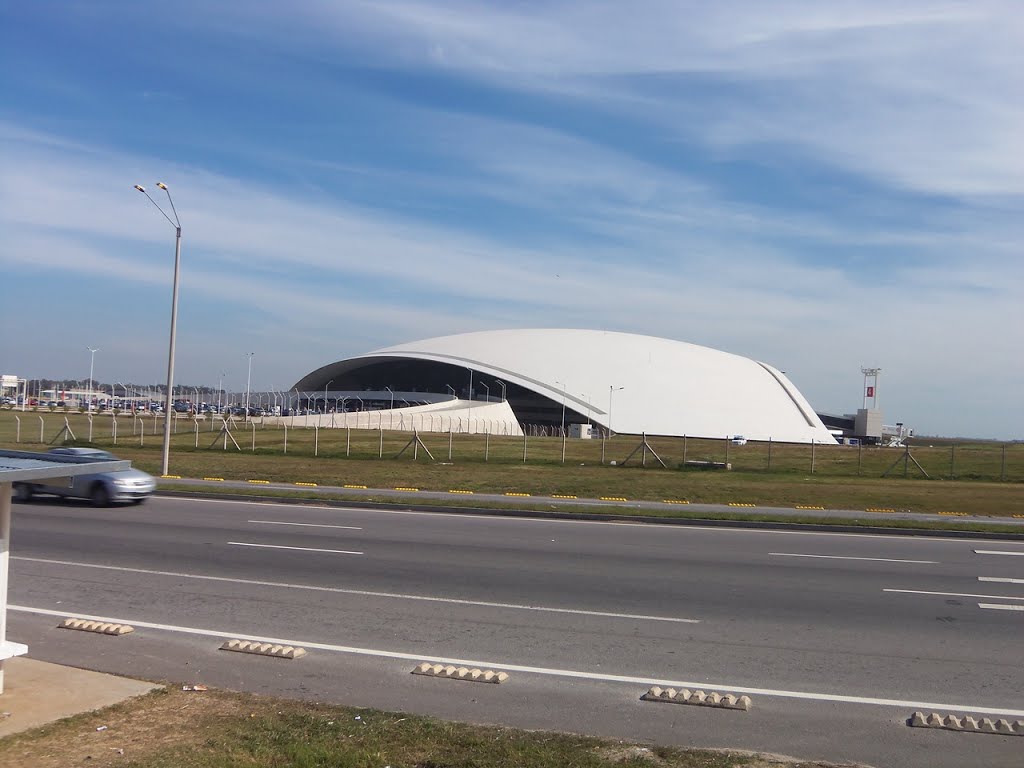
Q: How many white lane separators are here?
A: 5